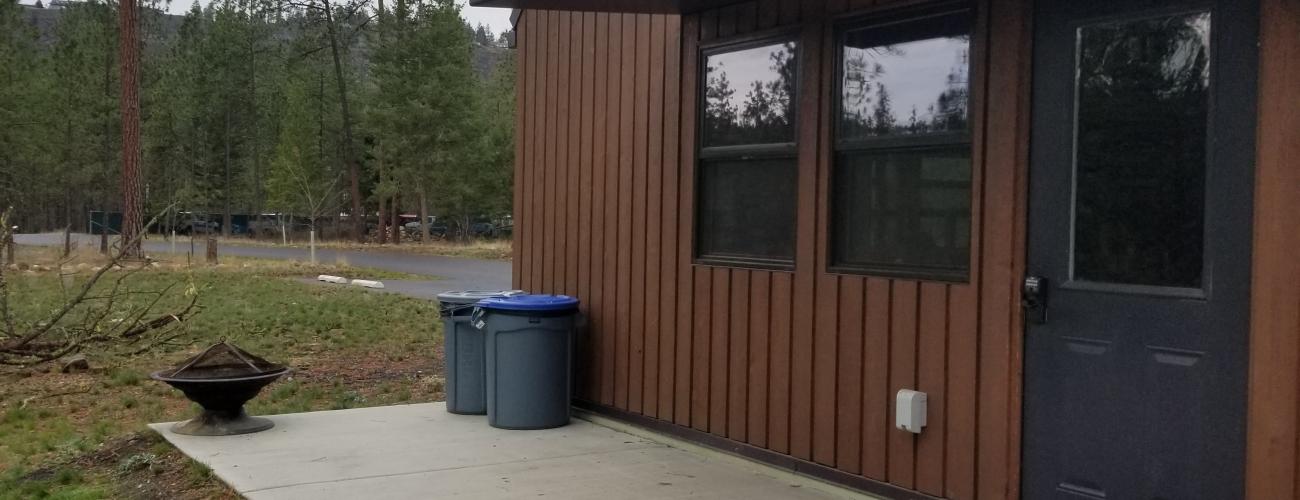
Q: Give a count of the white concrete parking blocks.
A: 2